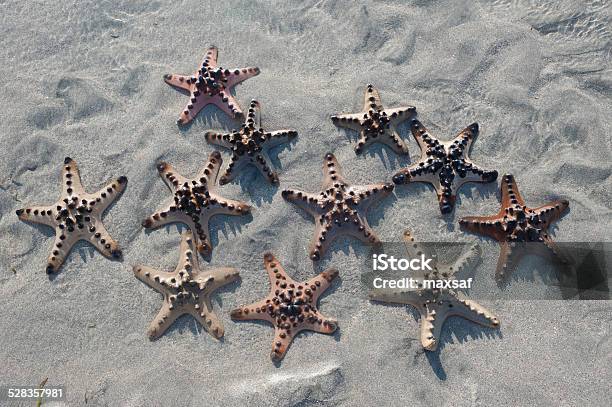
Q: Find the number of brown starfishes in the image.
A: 1